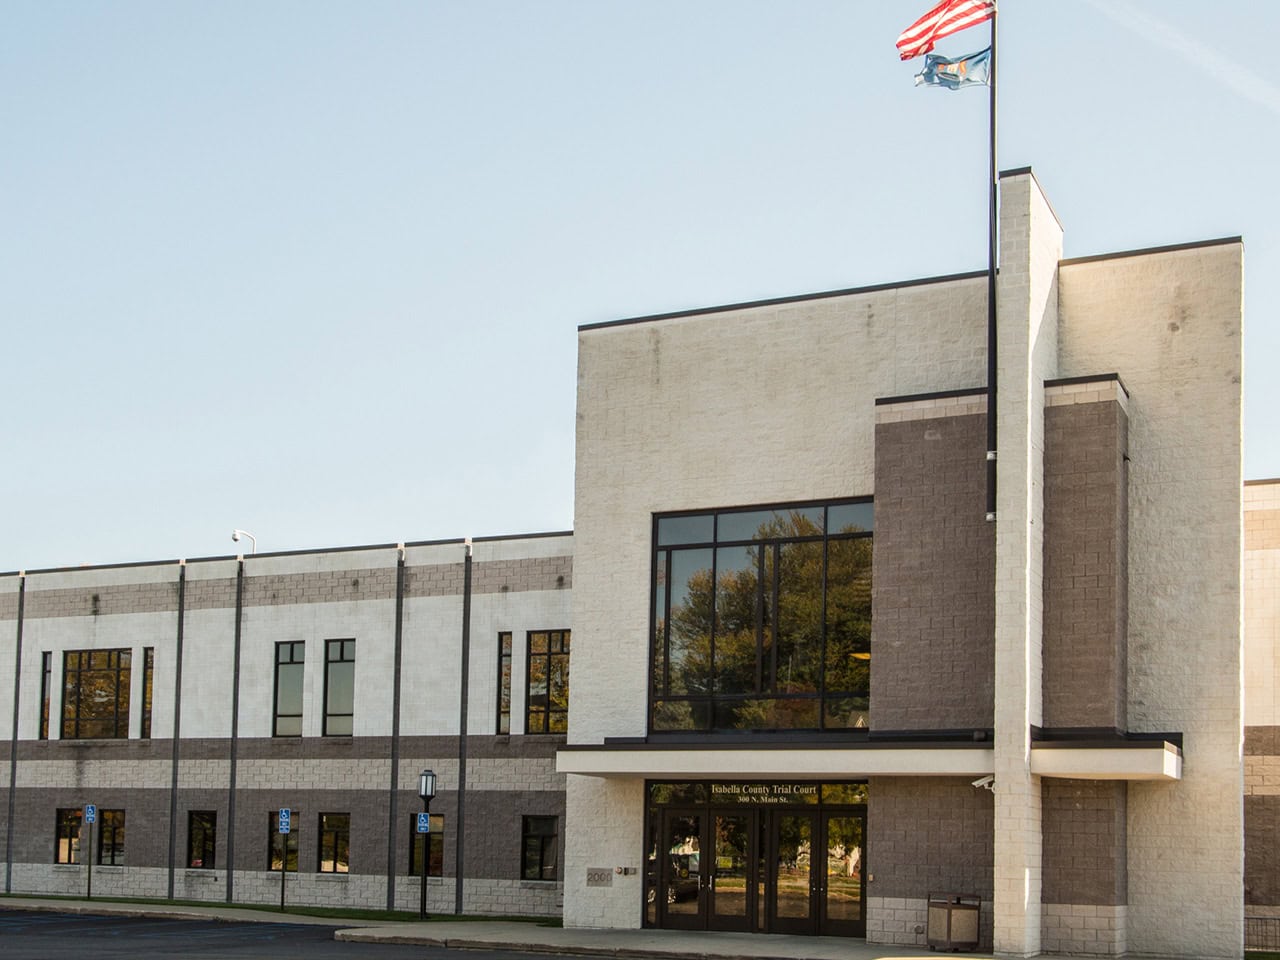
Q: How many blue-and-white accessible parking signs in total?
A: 3